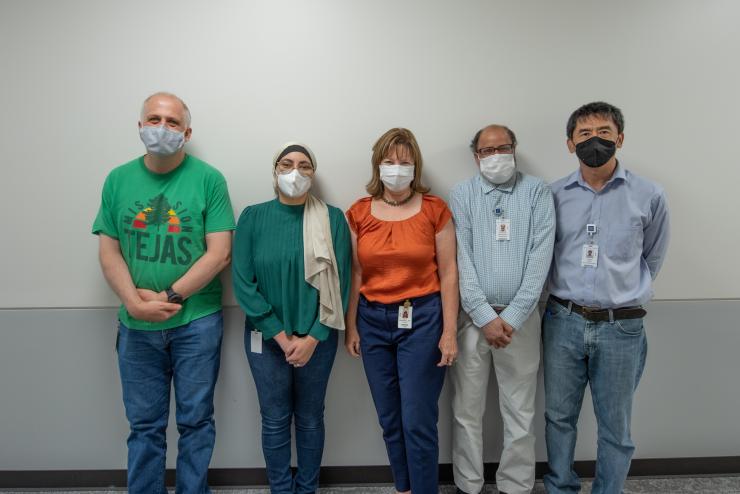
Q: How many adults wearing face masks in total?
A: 5